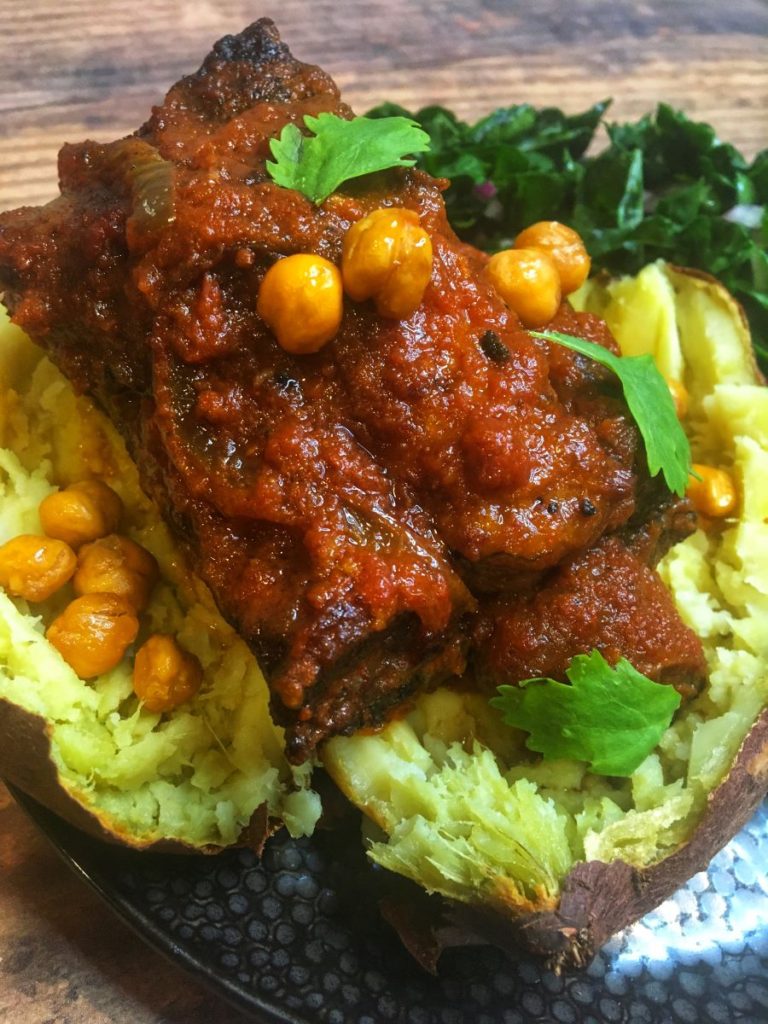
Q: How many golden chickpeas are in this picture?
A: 11